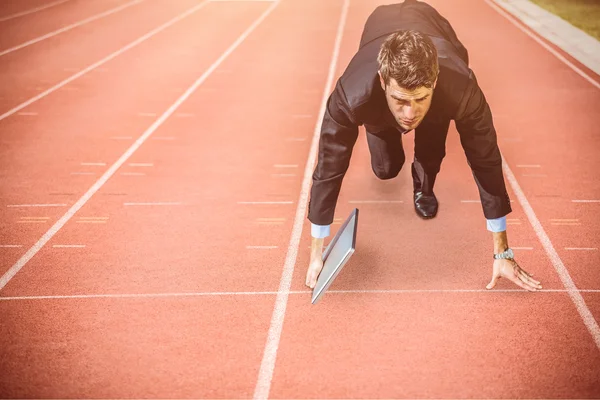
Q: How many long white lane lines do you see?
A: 7